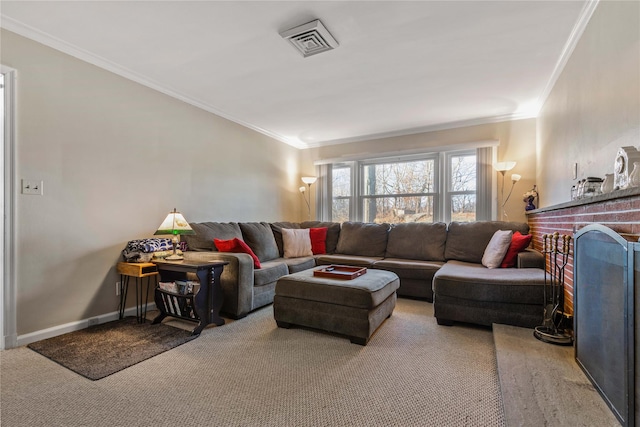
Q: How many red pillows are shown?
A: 3